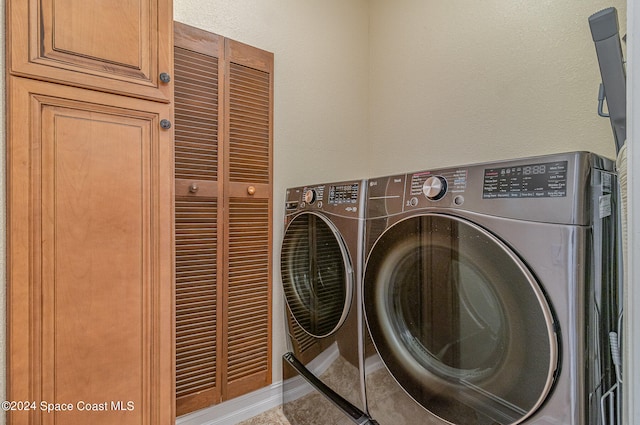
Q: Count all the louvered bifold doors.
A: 2